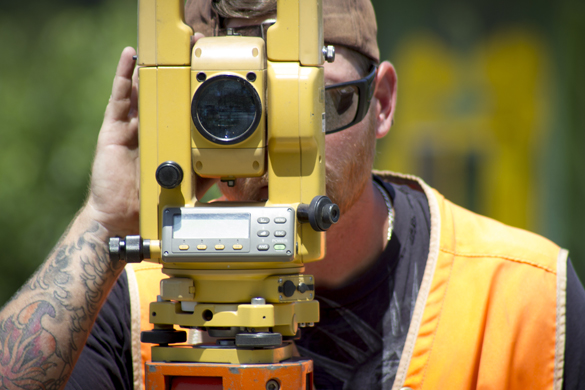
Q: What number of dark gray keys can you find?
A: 5